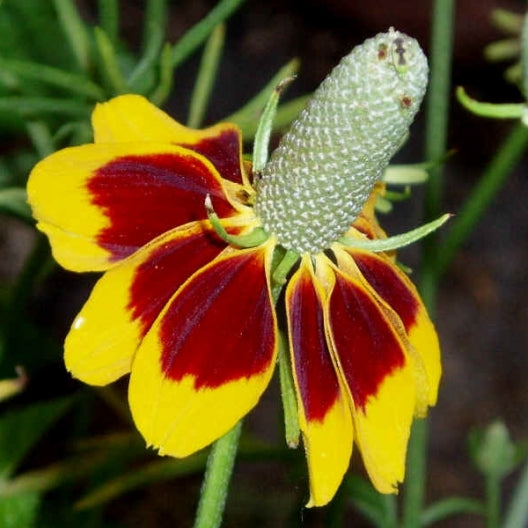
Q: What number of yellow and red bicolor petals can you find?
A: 7